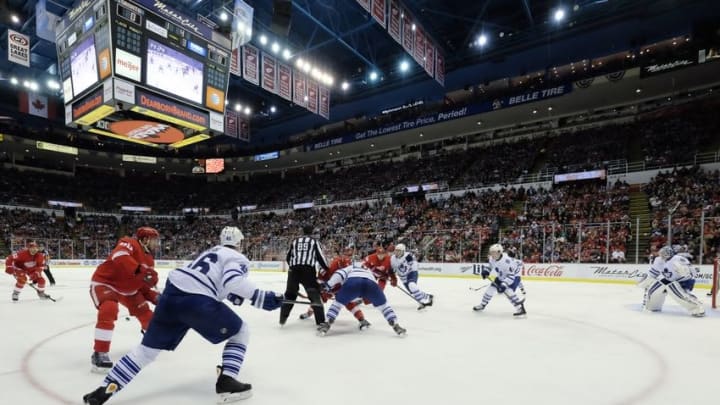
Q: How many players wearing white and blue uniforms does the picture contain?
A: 5